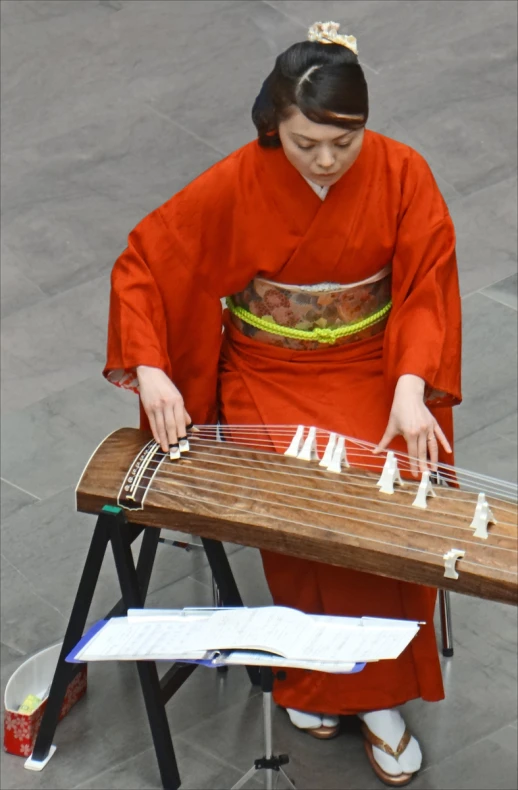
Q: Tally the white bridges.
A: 10